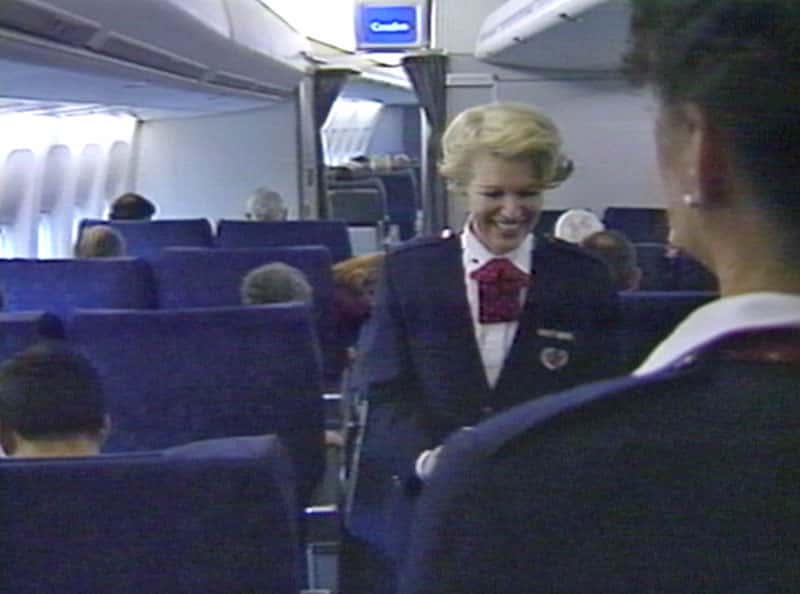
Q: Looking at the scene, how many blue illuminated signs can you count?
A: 1